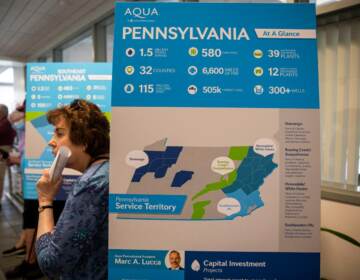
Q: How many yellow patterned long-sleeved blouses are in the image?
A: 0